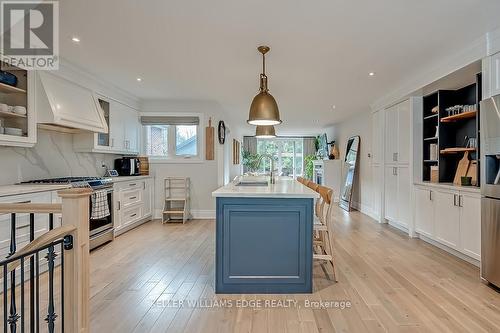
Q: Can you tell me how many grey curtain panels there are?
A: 2